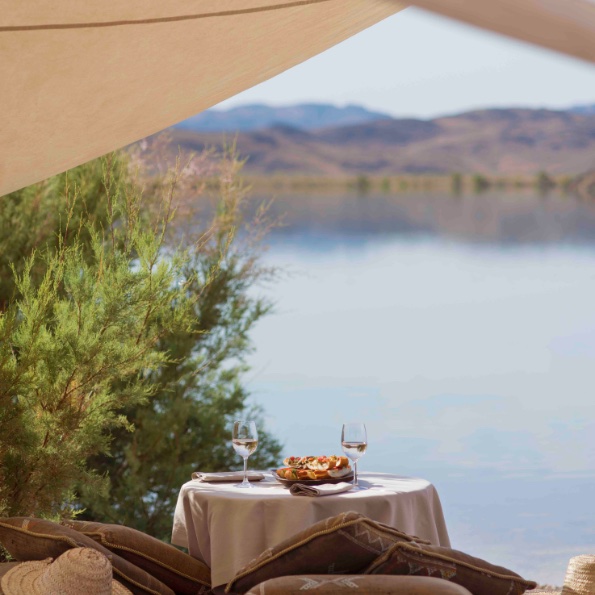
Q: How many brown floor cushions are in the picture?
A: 5